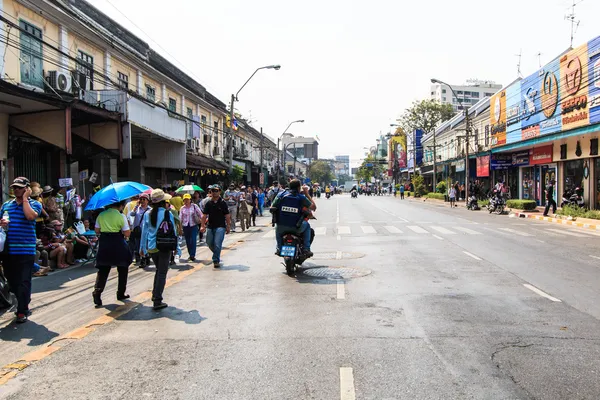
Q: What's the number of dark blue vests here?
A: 1